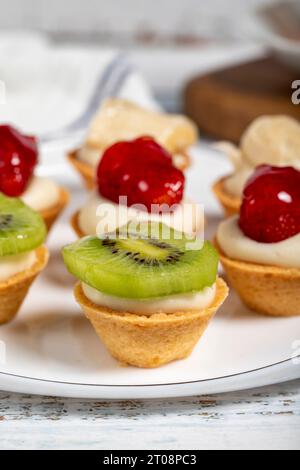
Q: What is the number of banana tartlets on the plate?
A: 2